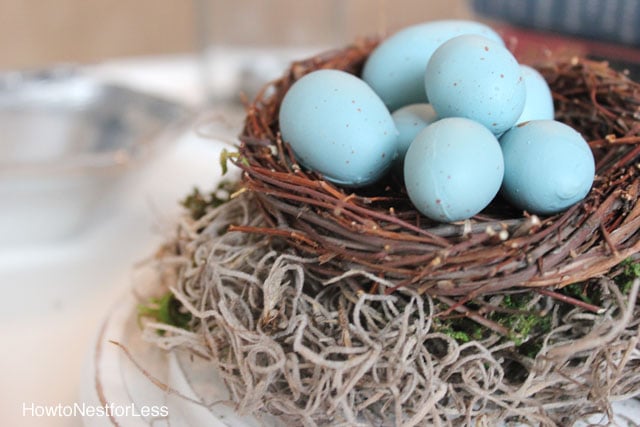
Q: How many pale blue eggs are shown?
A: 7